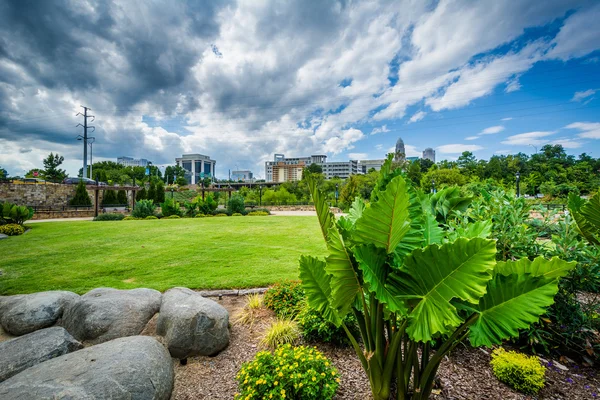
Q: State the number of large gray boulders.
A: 5